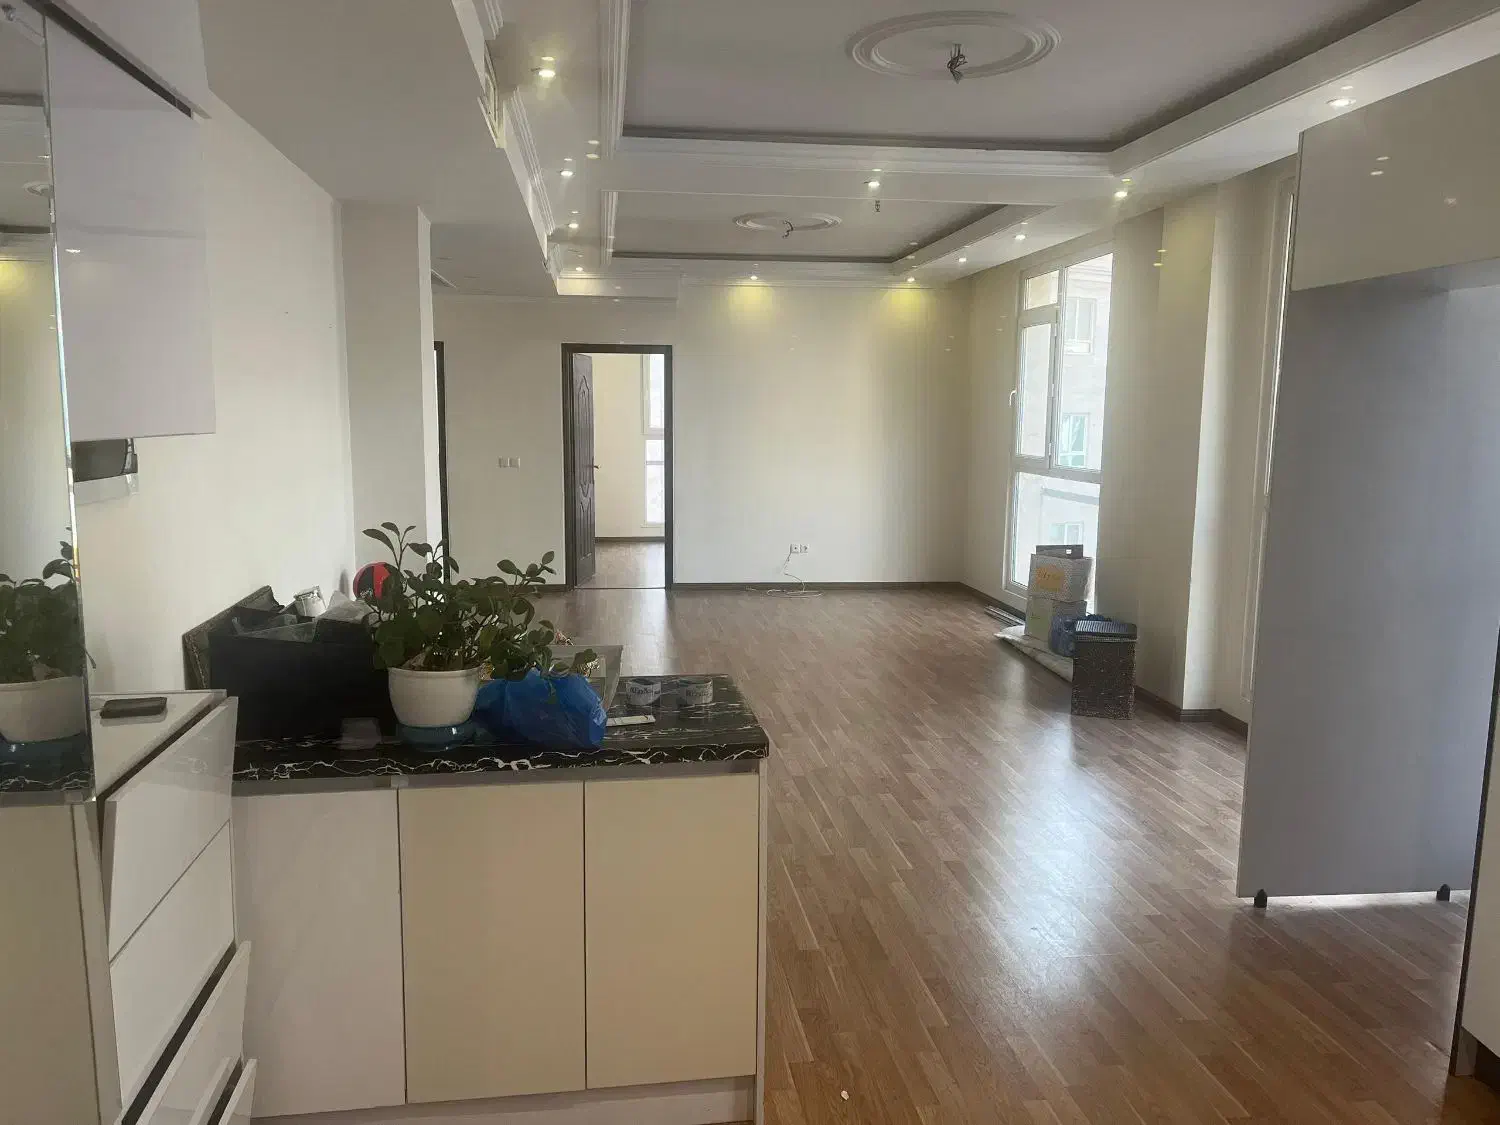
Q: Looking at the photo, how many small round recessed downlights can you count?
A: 11